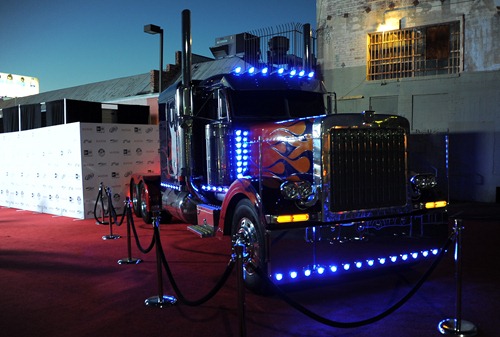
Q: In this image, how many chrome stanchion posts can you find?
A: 6